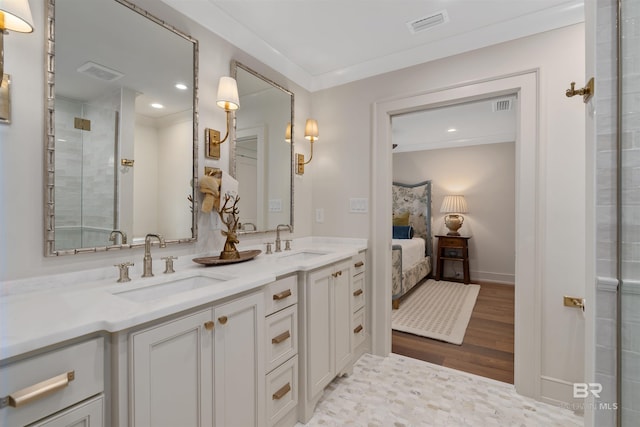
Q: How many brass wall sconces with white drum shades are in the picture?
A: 3